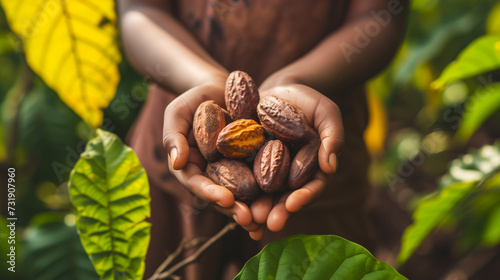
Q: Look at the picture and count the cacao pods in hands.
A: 7